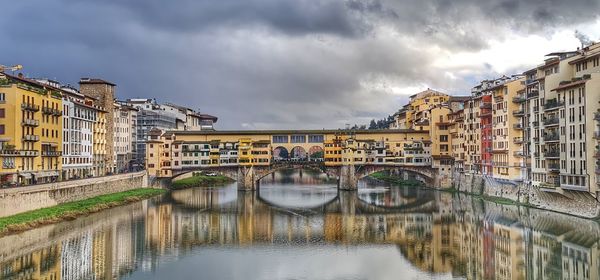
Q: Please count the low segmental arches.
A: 3